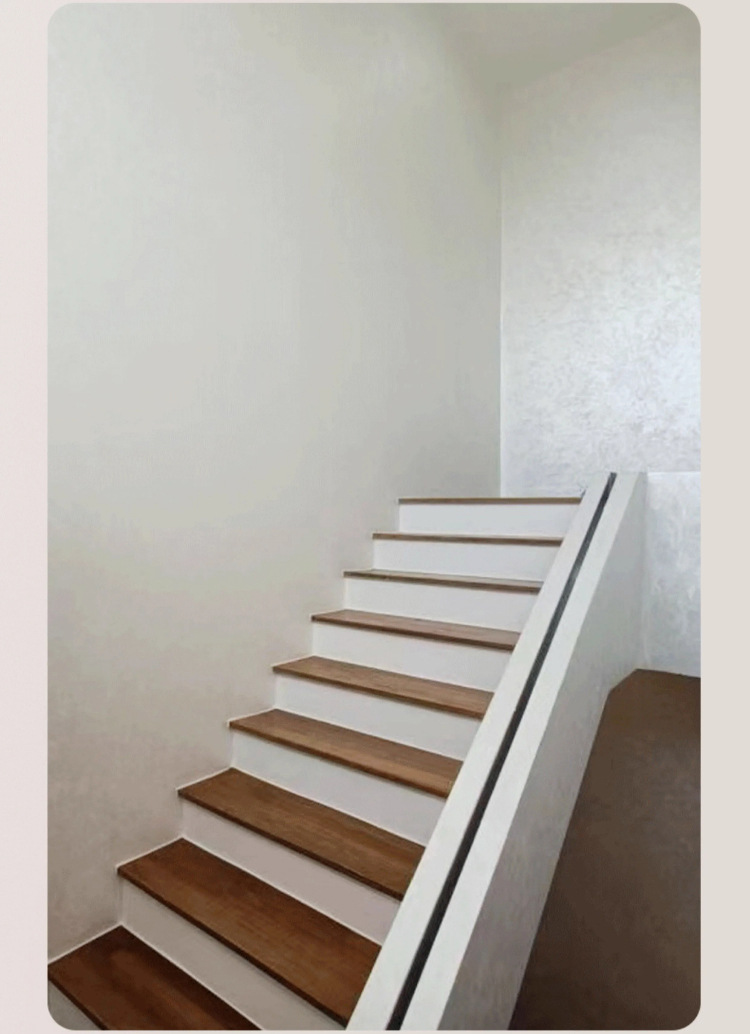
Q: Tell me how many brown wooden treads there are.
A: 9